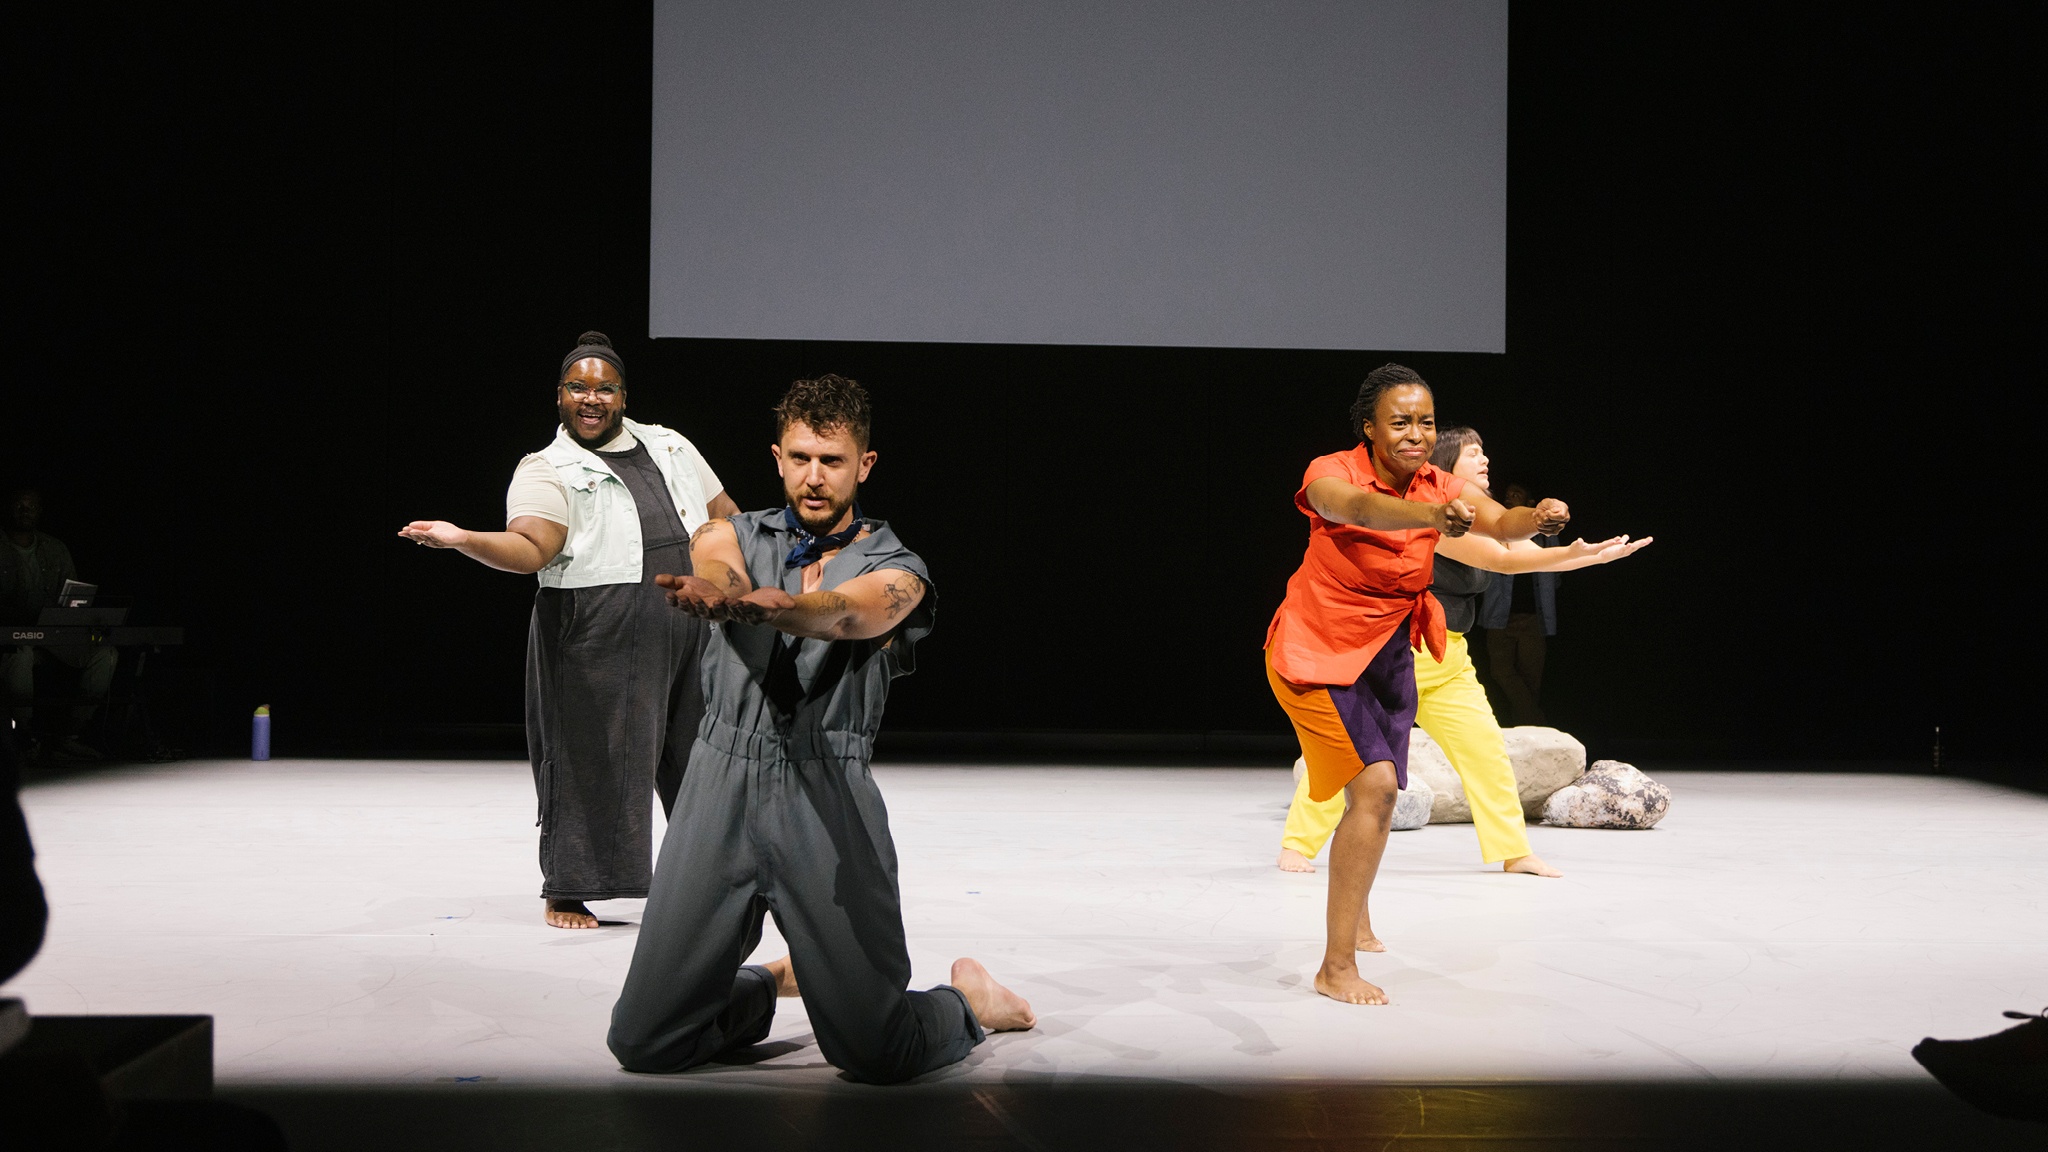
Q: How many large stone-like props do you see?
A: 3